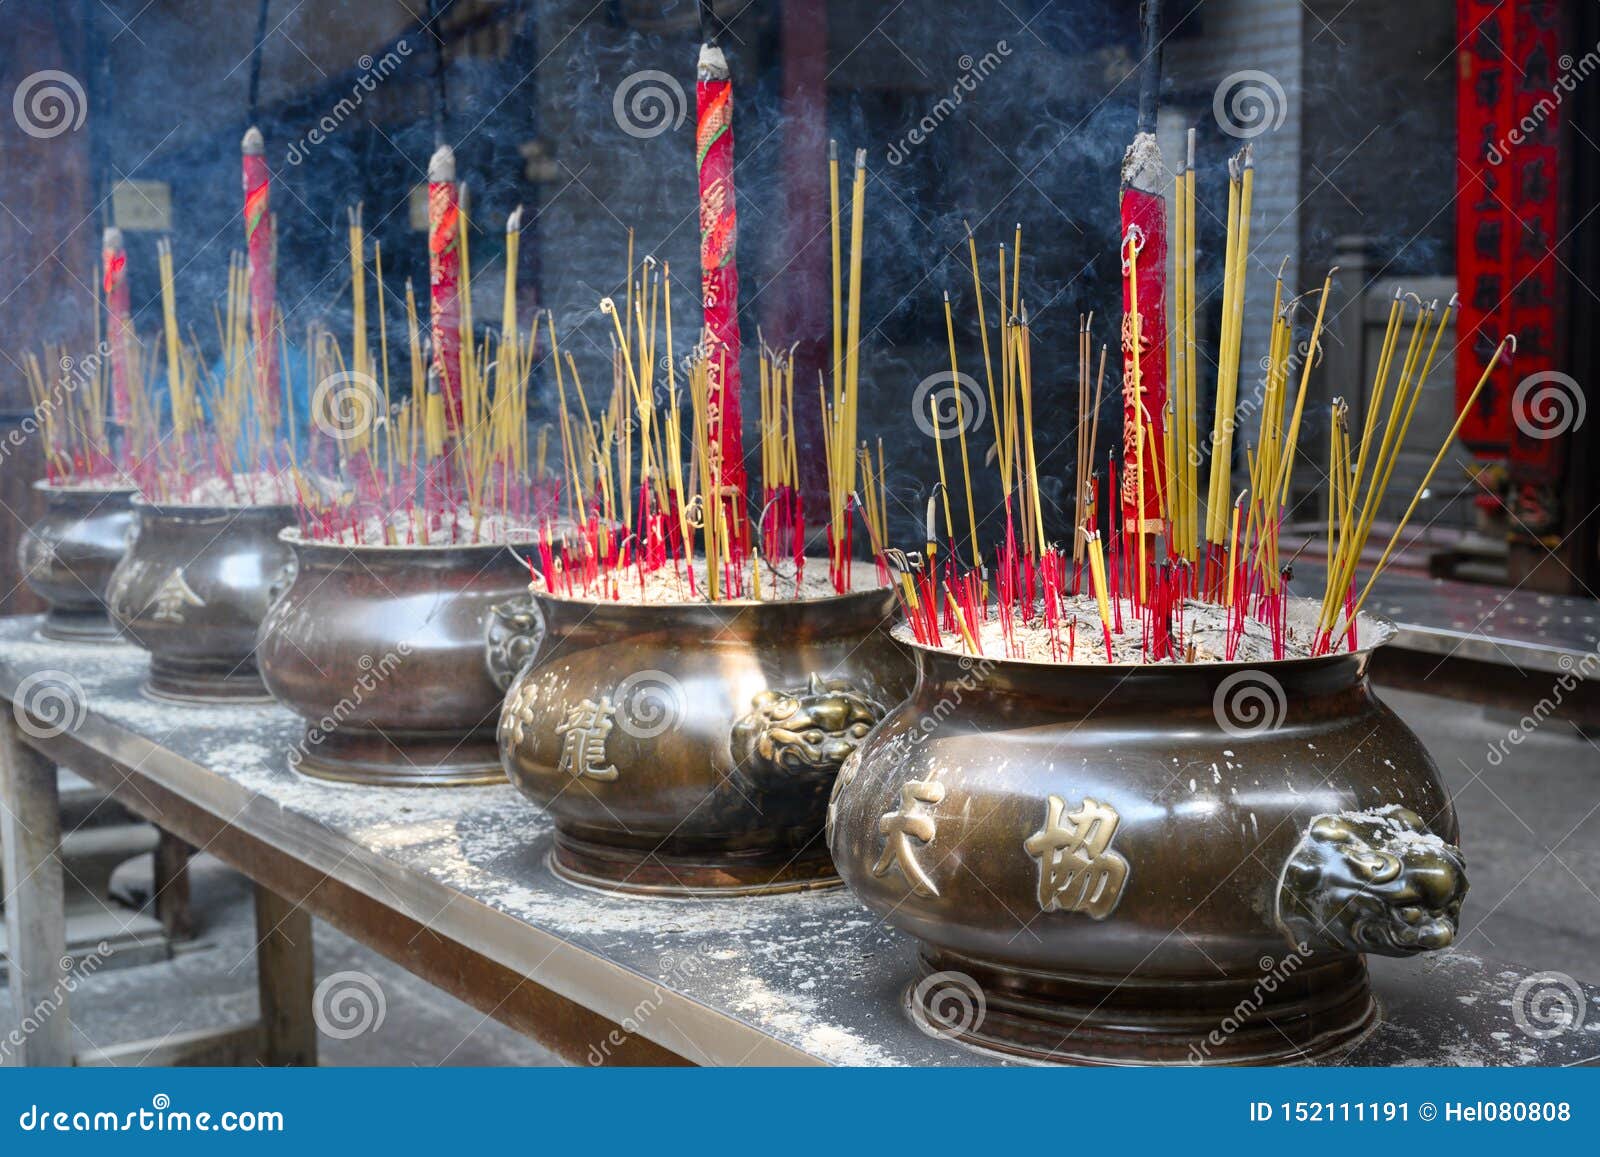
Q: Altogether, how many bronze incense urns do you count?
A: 5